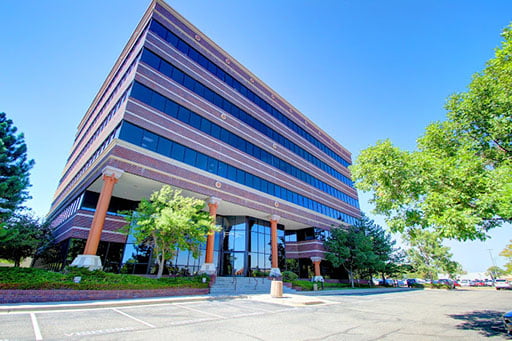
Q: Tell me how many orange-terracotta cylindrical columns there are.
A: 4